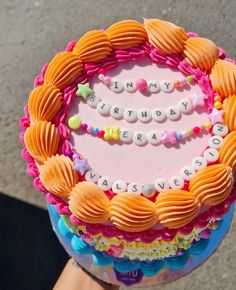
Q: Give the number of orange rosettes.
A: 15